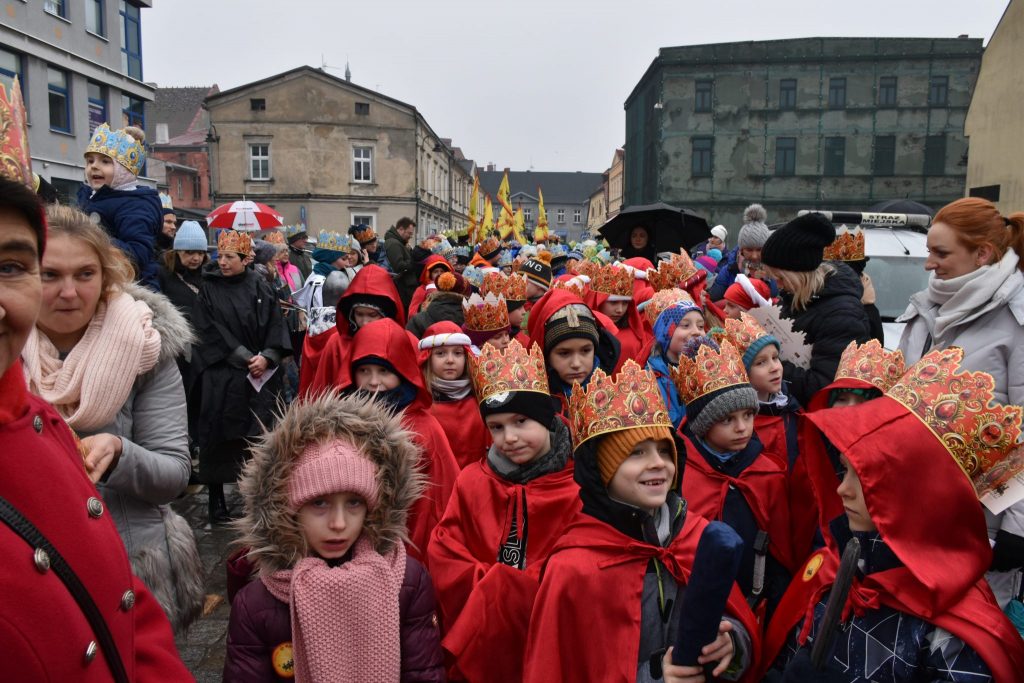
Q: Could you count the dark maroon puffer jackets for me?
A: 1